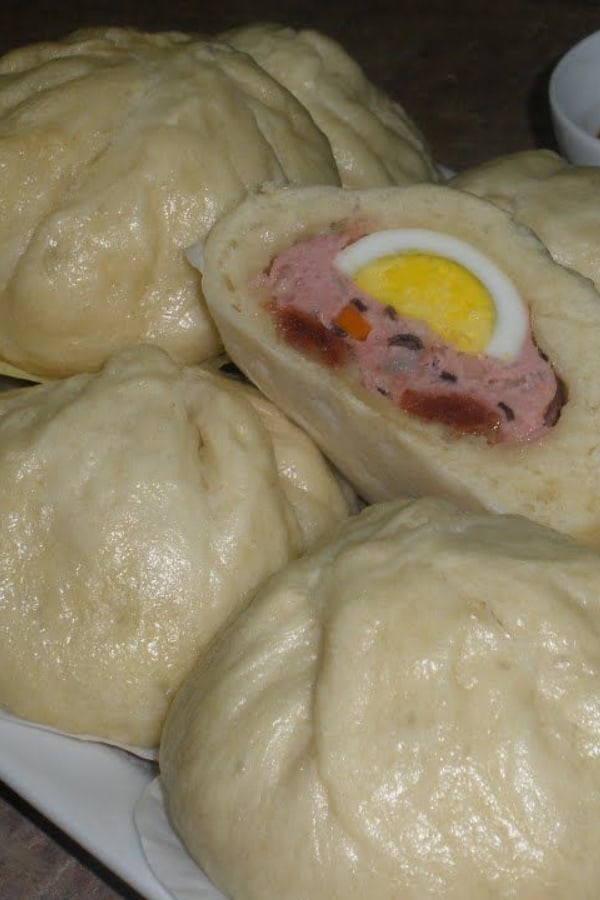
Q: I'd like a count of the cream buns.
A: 6